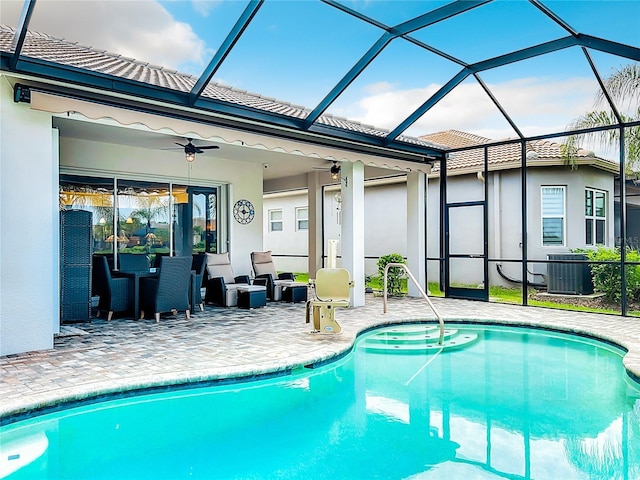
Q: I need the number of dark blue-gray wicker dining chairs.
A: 4